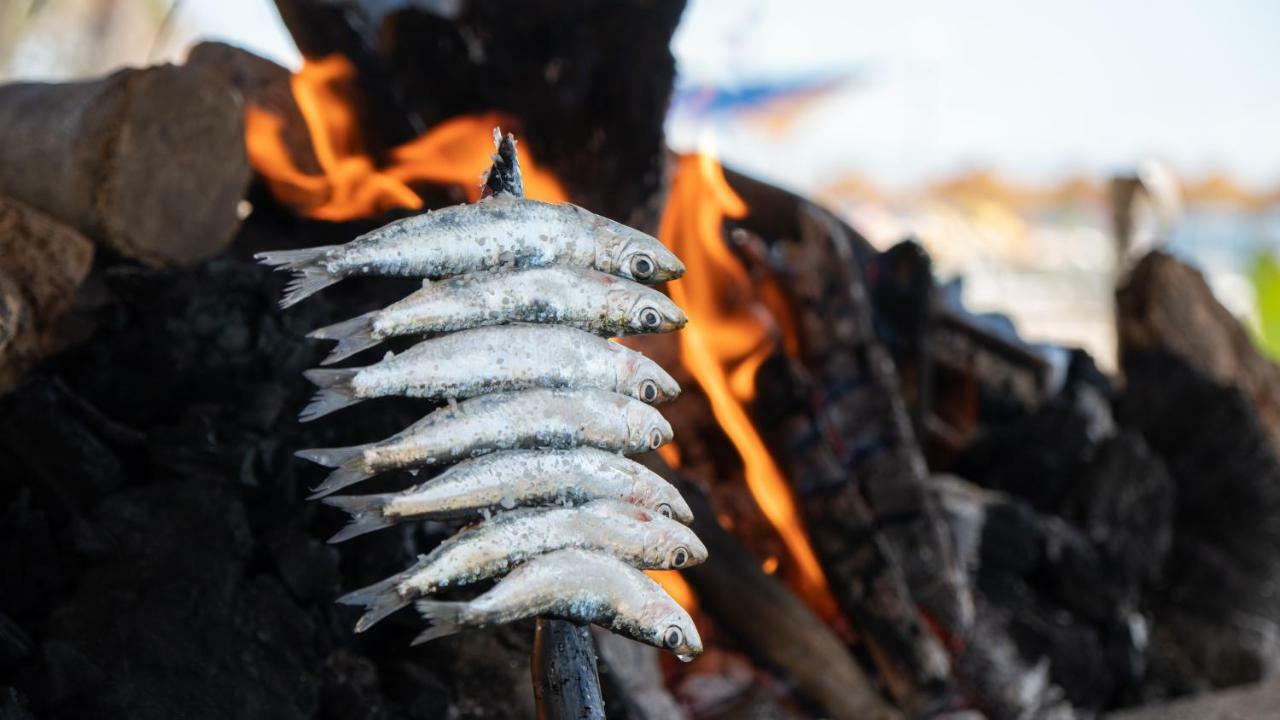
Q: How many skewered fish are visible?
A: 7